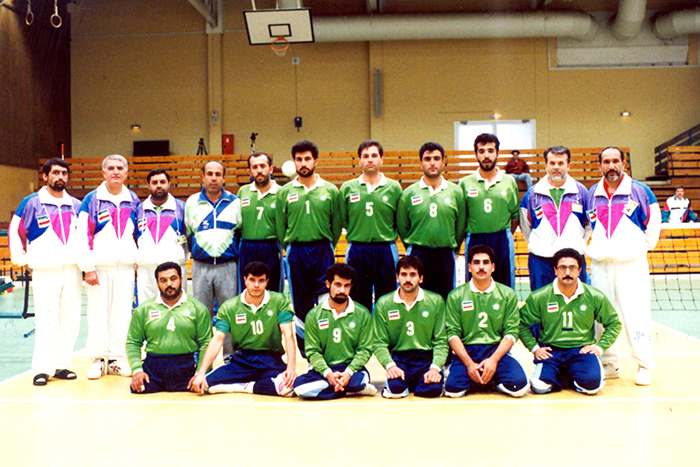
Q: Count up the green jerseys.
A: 11